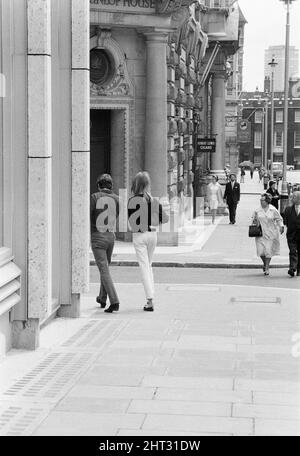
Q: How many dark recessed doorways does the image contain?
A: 1